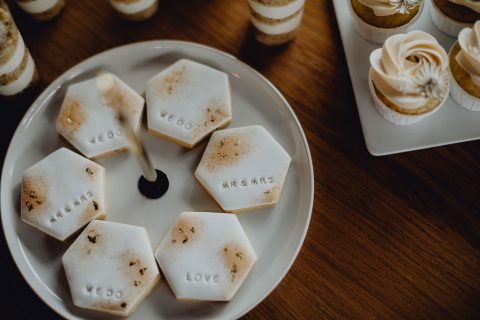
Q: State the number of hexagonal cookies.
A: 6